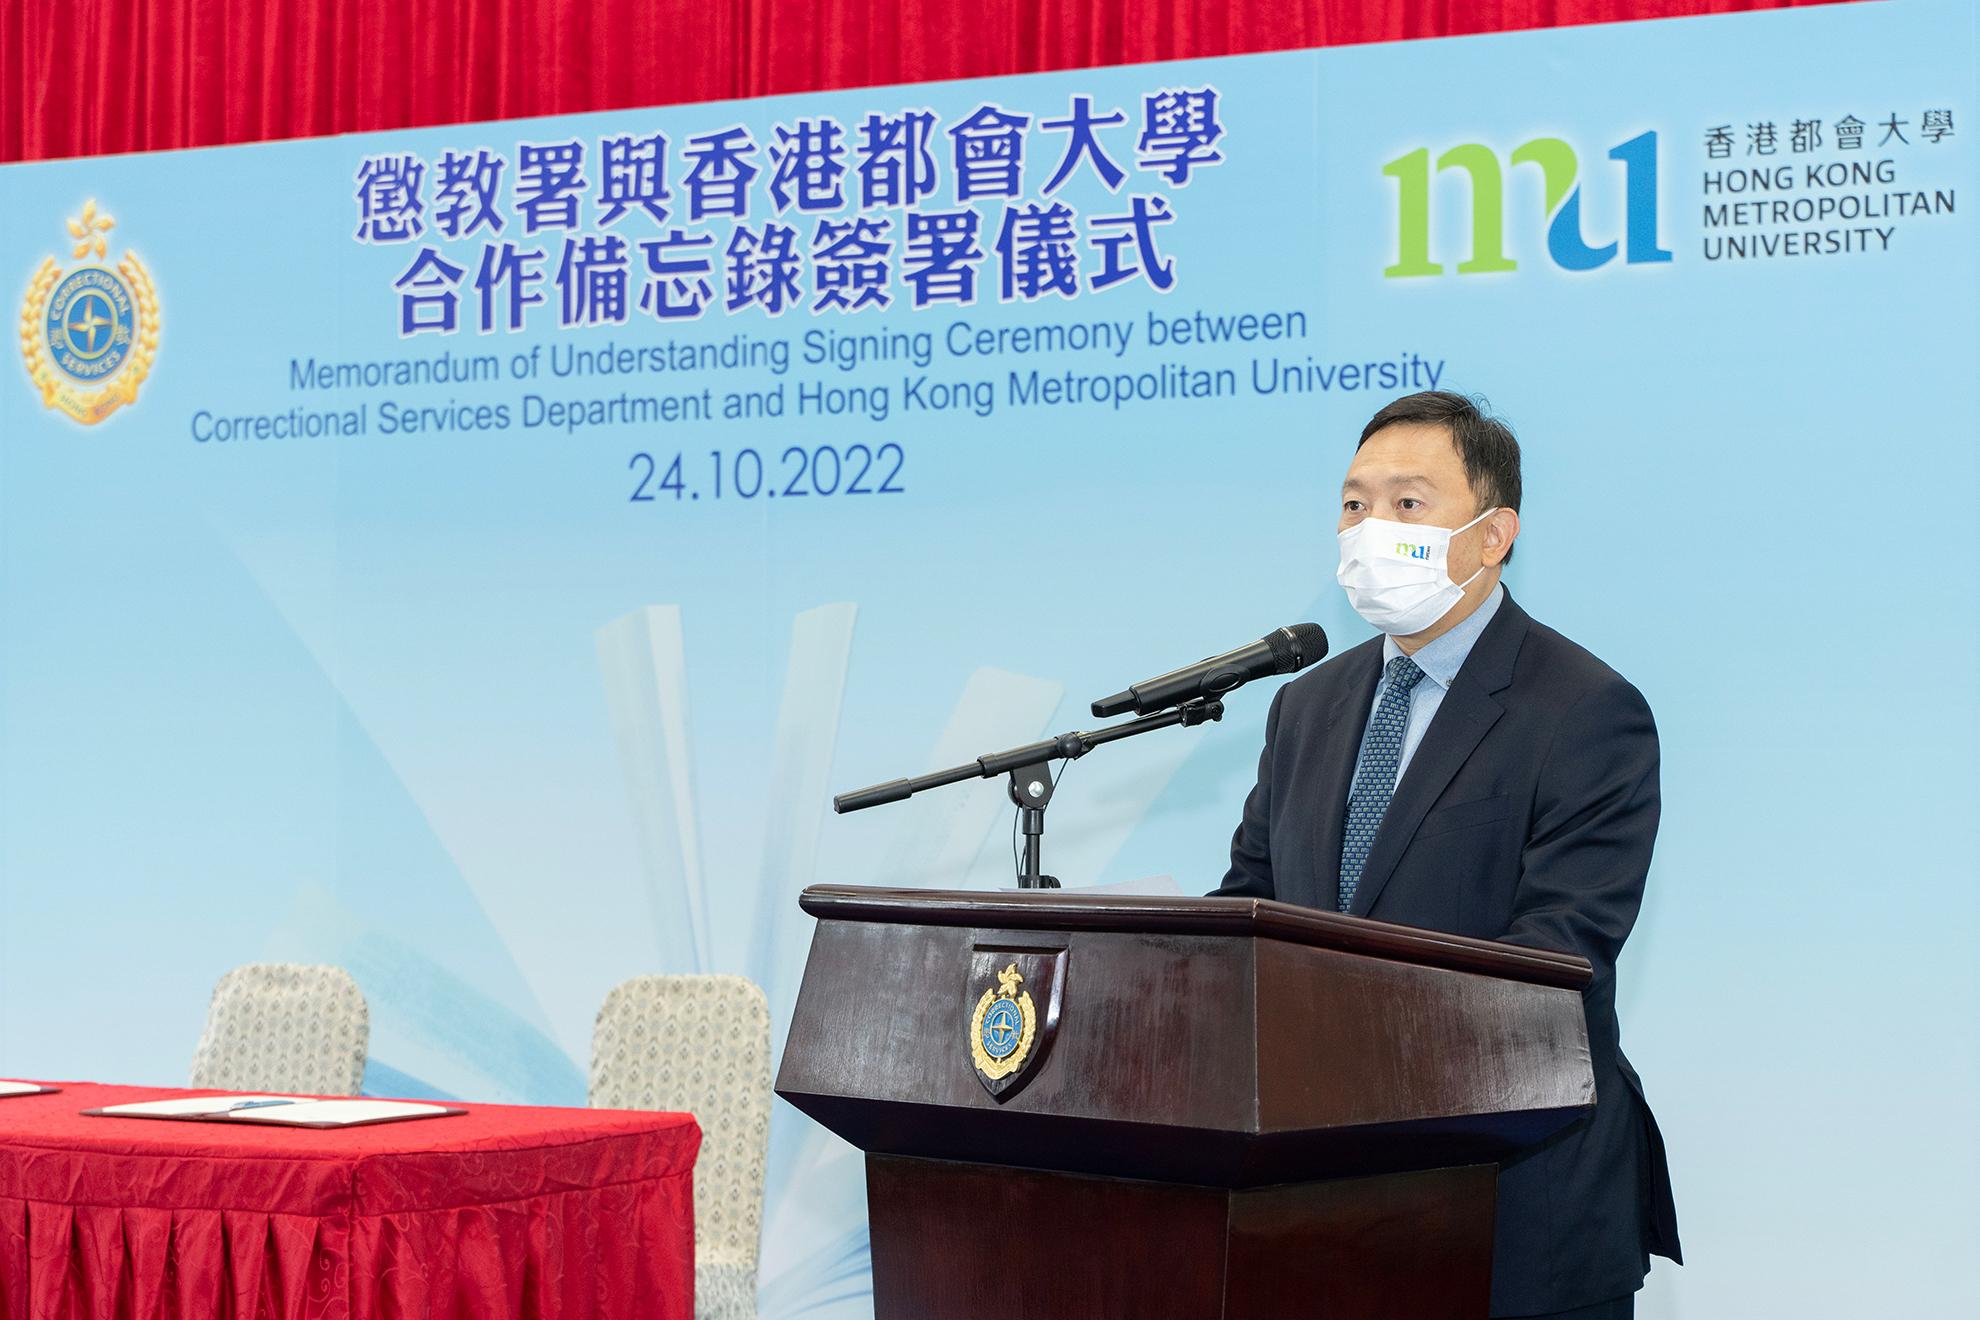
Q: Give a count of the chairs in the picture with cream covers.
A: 2